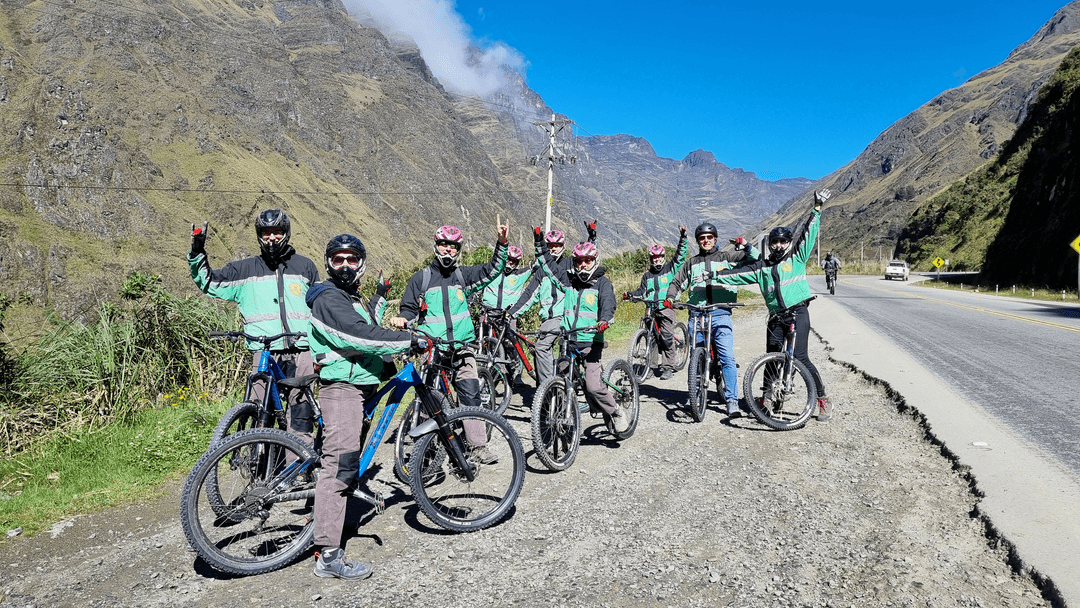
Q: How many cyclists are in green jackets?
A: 9